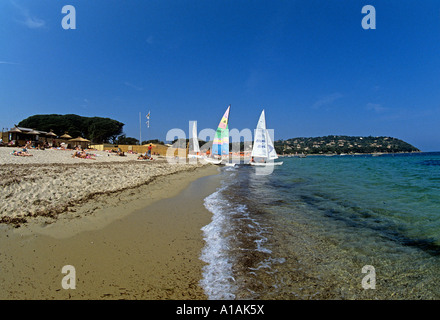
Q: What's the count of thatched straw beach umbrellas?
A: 5